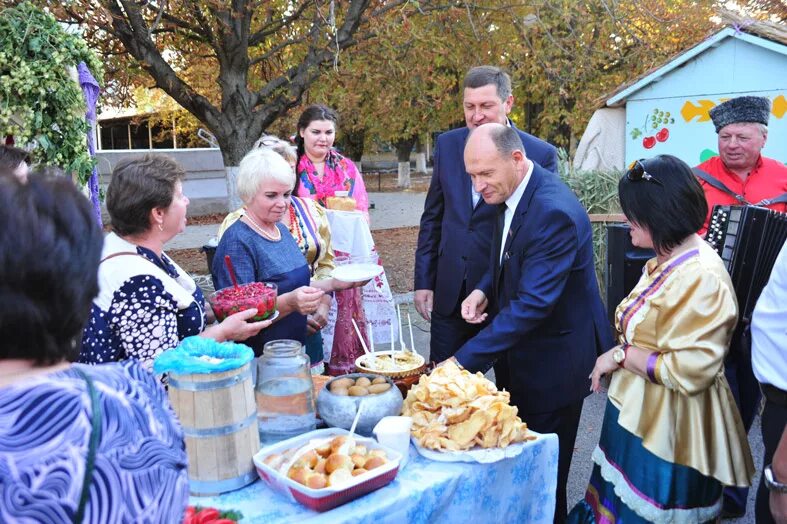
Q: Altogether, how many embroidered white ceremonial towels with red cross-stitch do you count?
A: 1